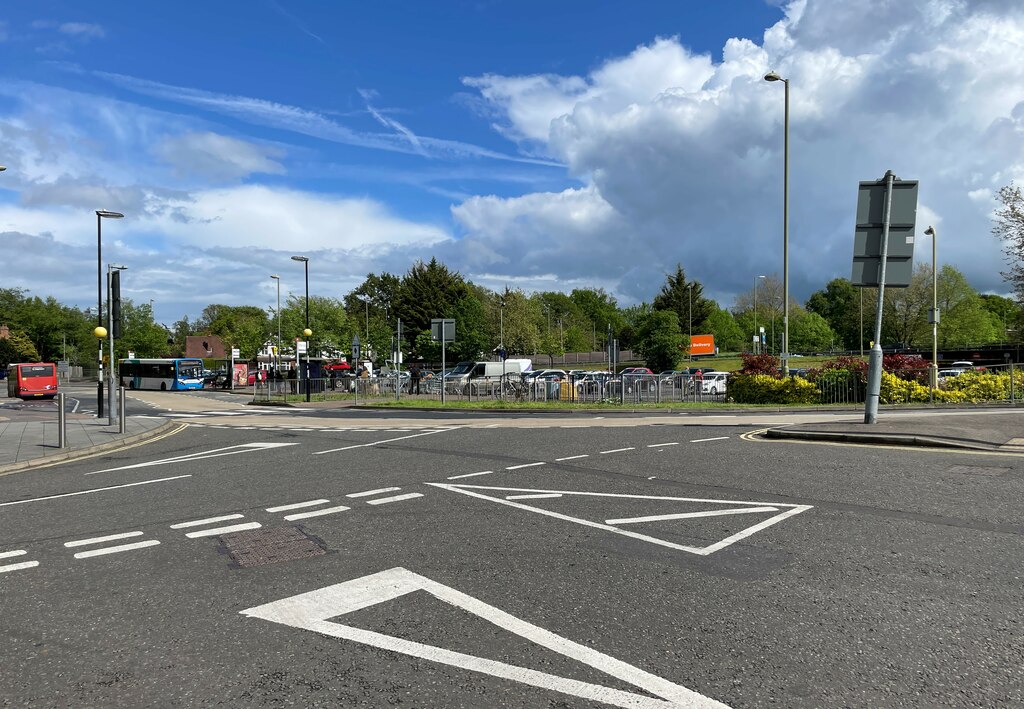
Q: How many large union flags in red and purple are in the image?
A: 0